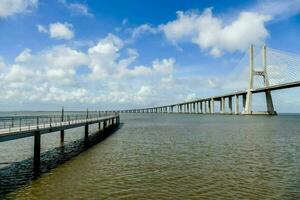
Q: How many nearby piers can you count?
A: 1